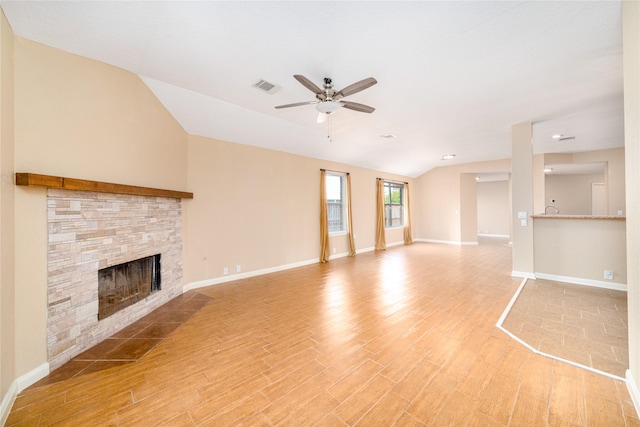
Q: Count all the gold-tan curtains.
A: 4